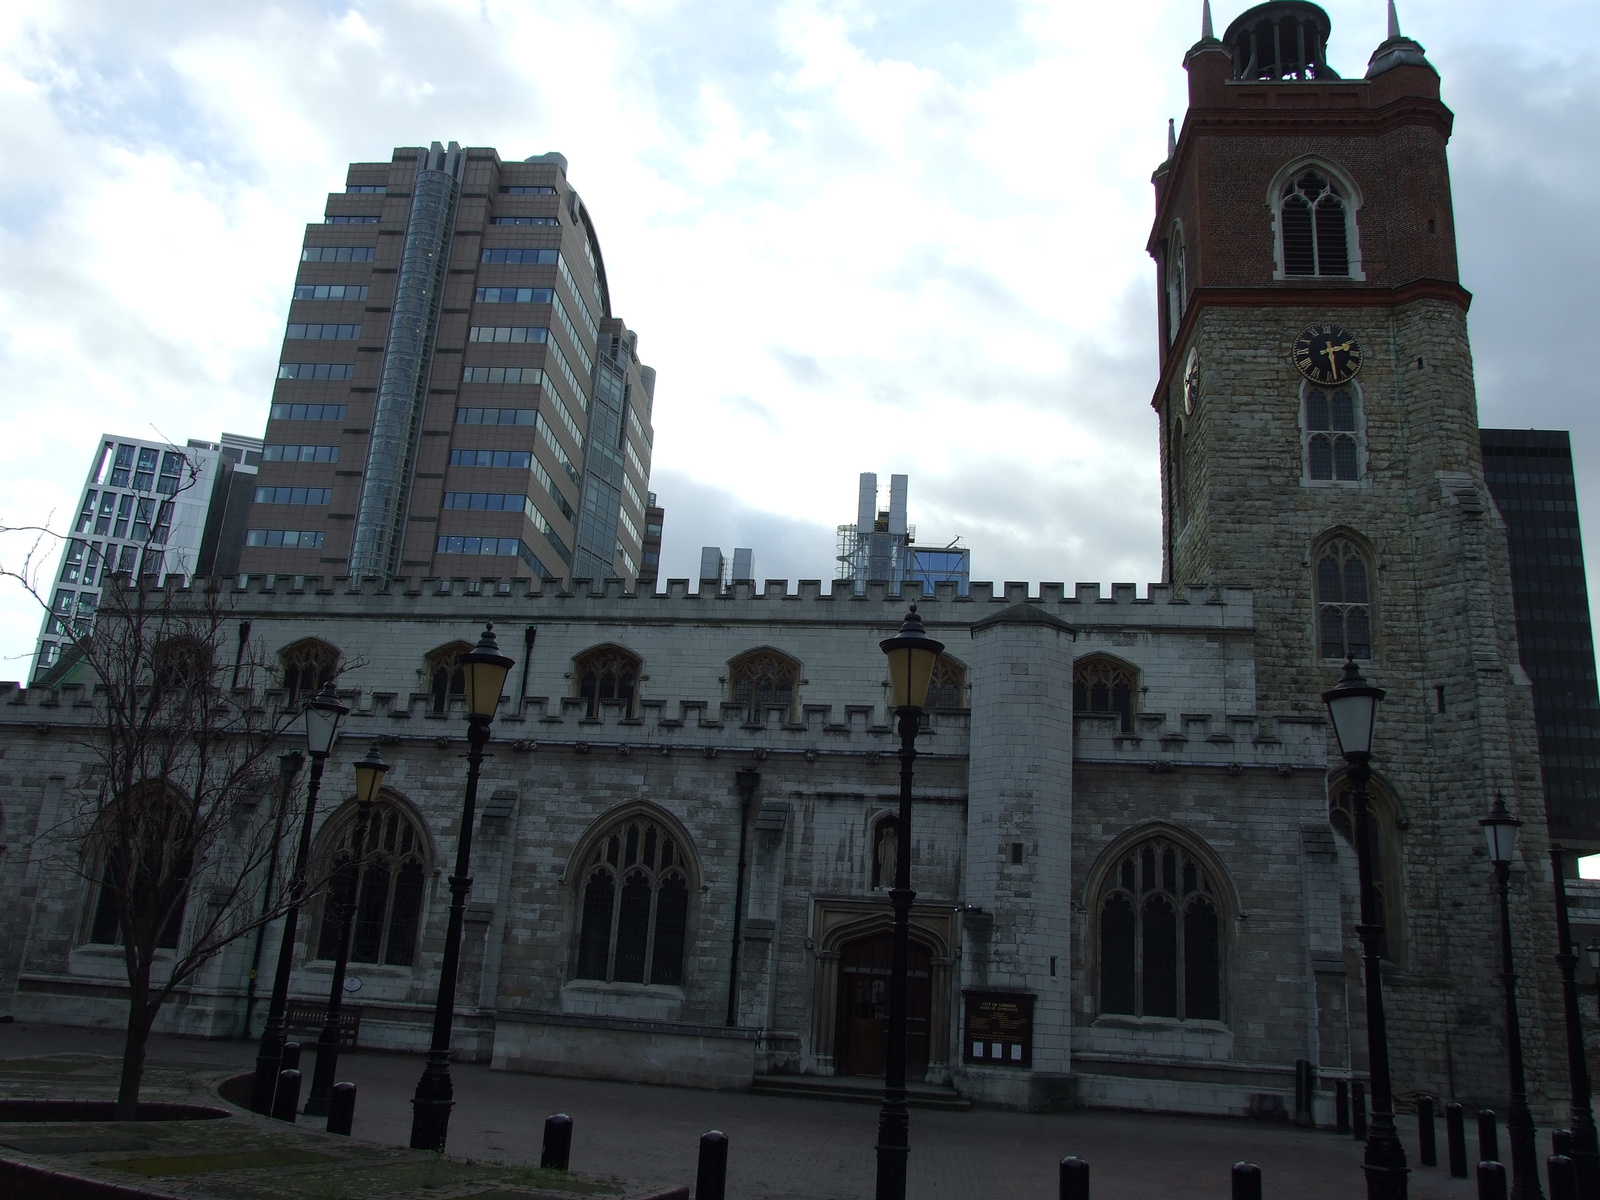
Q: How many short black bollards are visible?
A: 15